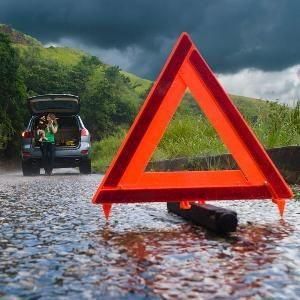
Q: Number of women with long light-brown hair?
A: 1